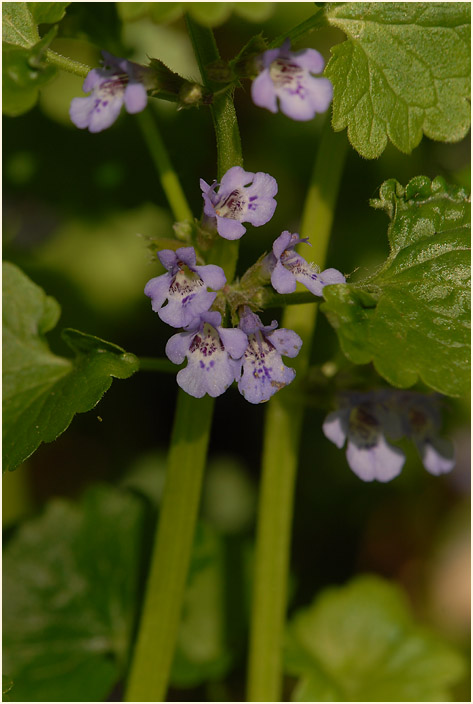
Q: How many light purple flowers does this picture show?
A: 9